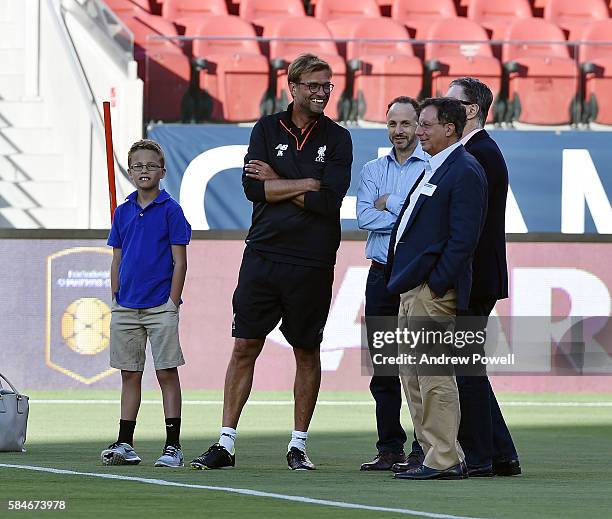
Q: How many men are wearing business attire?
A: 3